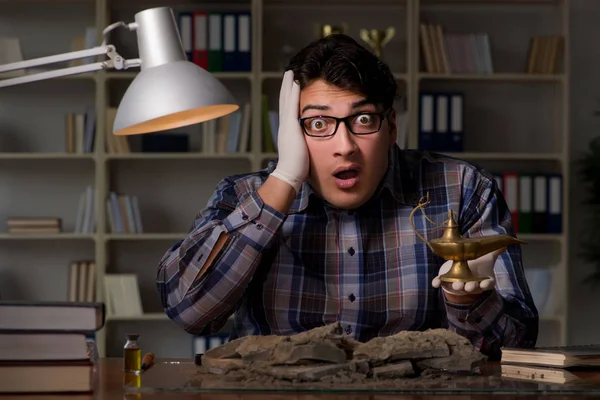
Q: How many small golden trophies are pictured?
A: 2